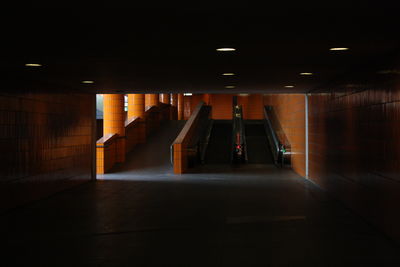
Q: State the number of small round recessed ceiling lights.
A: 8